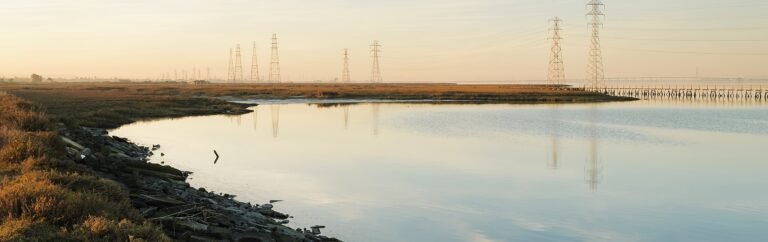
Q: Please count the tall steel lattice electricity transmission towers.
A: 8